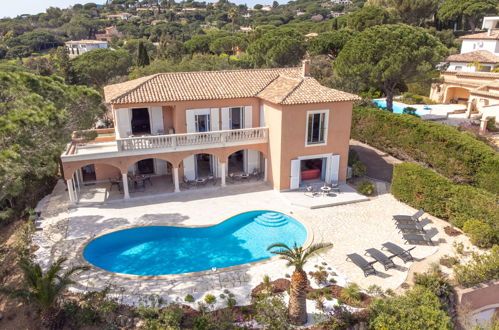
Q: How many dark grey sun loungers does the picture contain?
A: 6